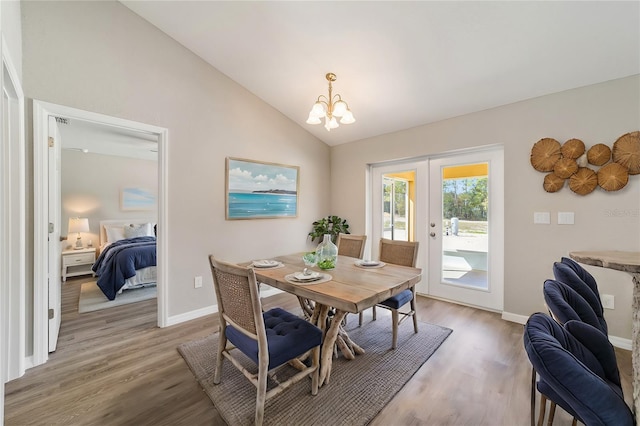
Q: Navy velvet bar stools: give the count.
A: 3